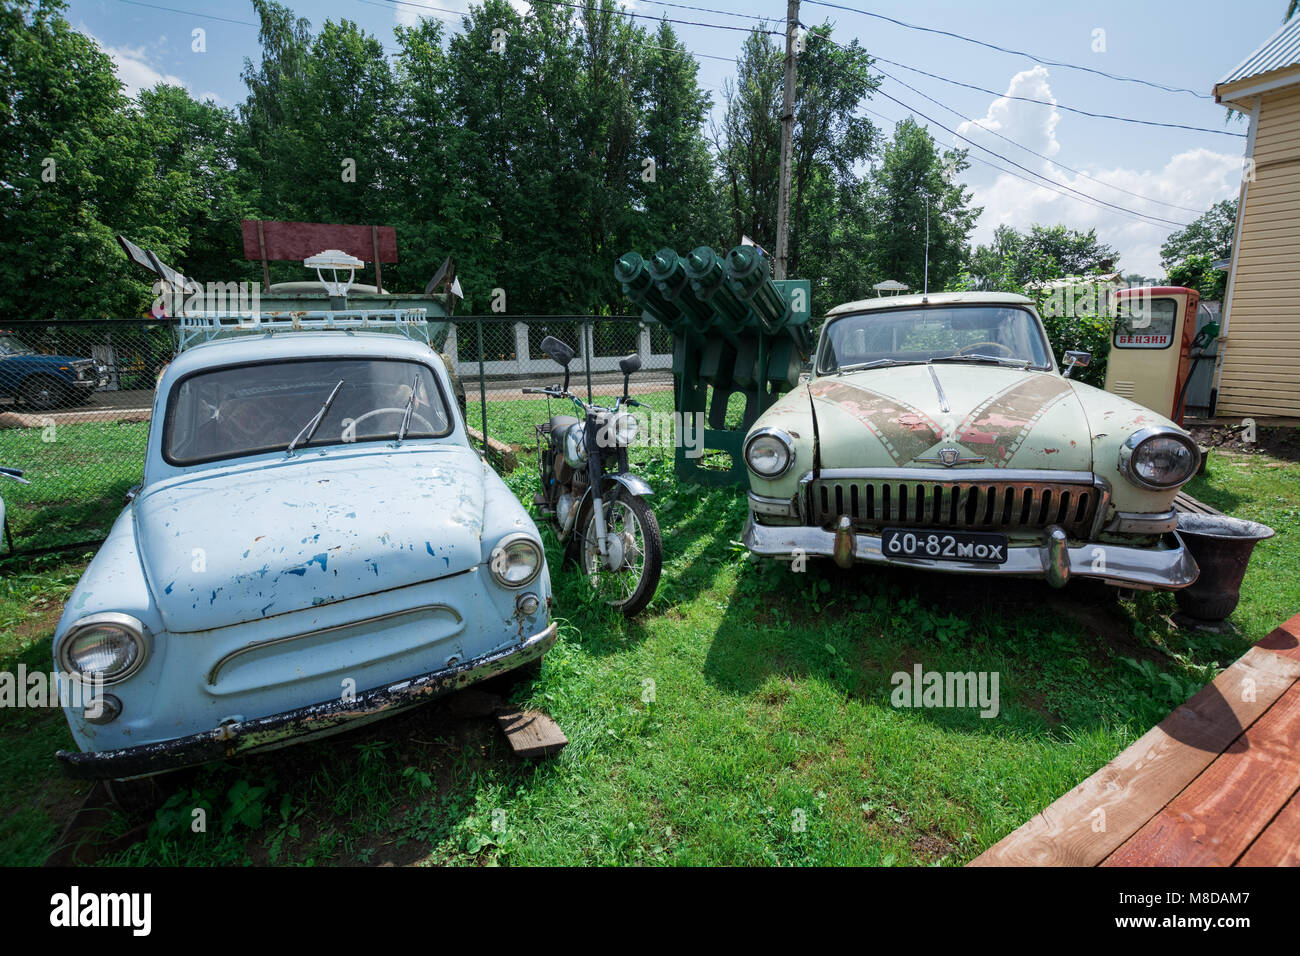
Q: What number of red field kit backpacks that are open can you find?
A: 0